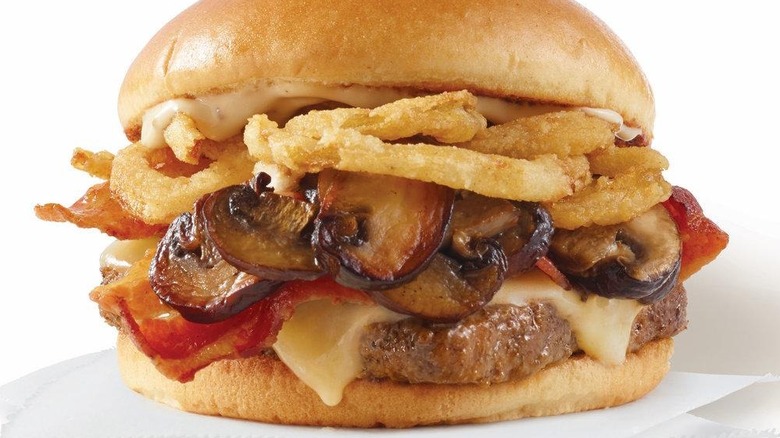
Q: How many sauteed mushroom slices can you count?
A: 6